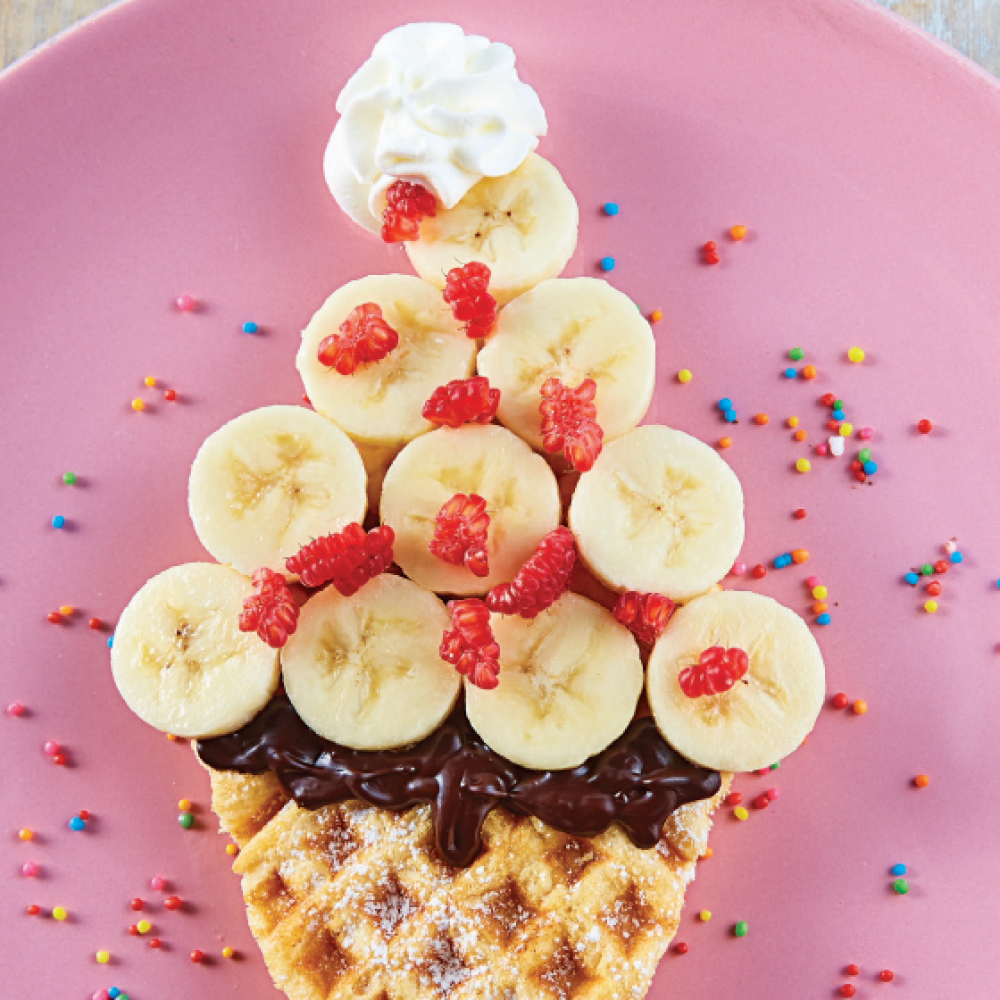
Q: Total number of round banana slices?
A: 10